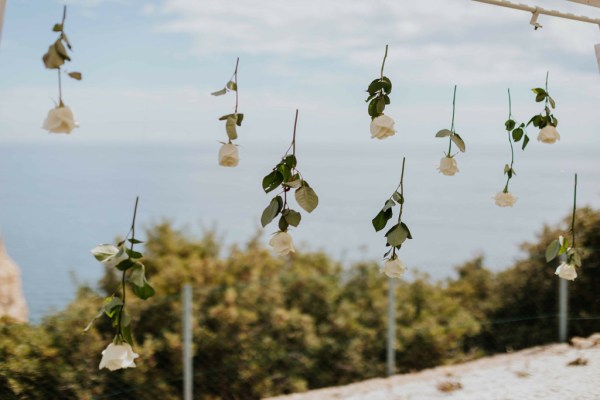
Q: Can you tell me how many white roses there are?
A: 10